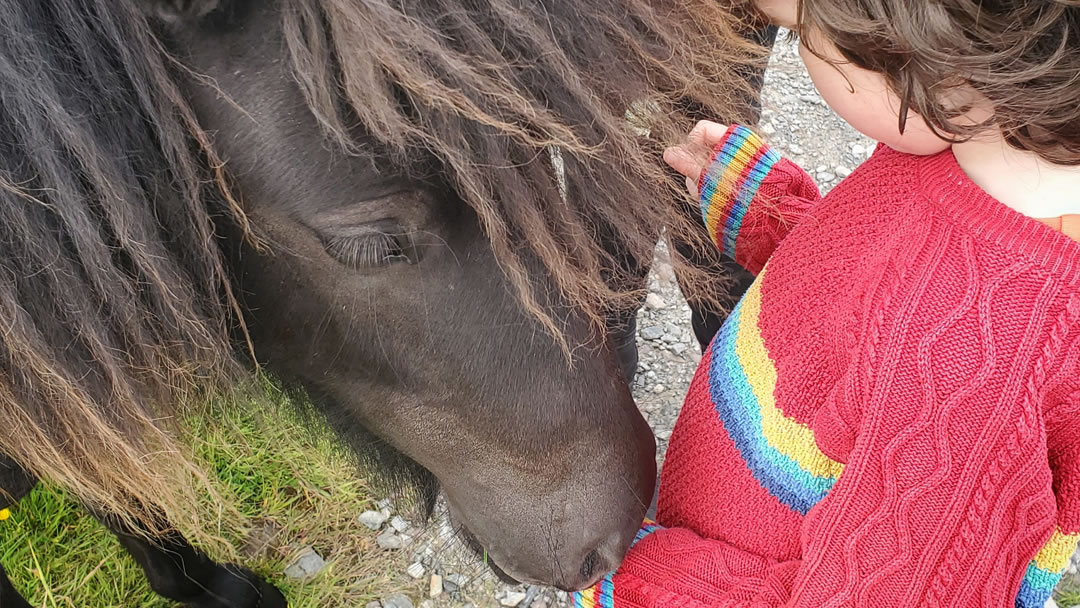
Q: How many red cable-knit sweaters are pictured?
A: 1